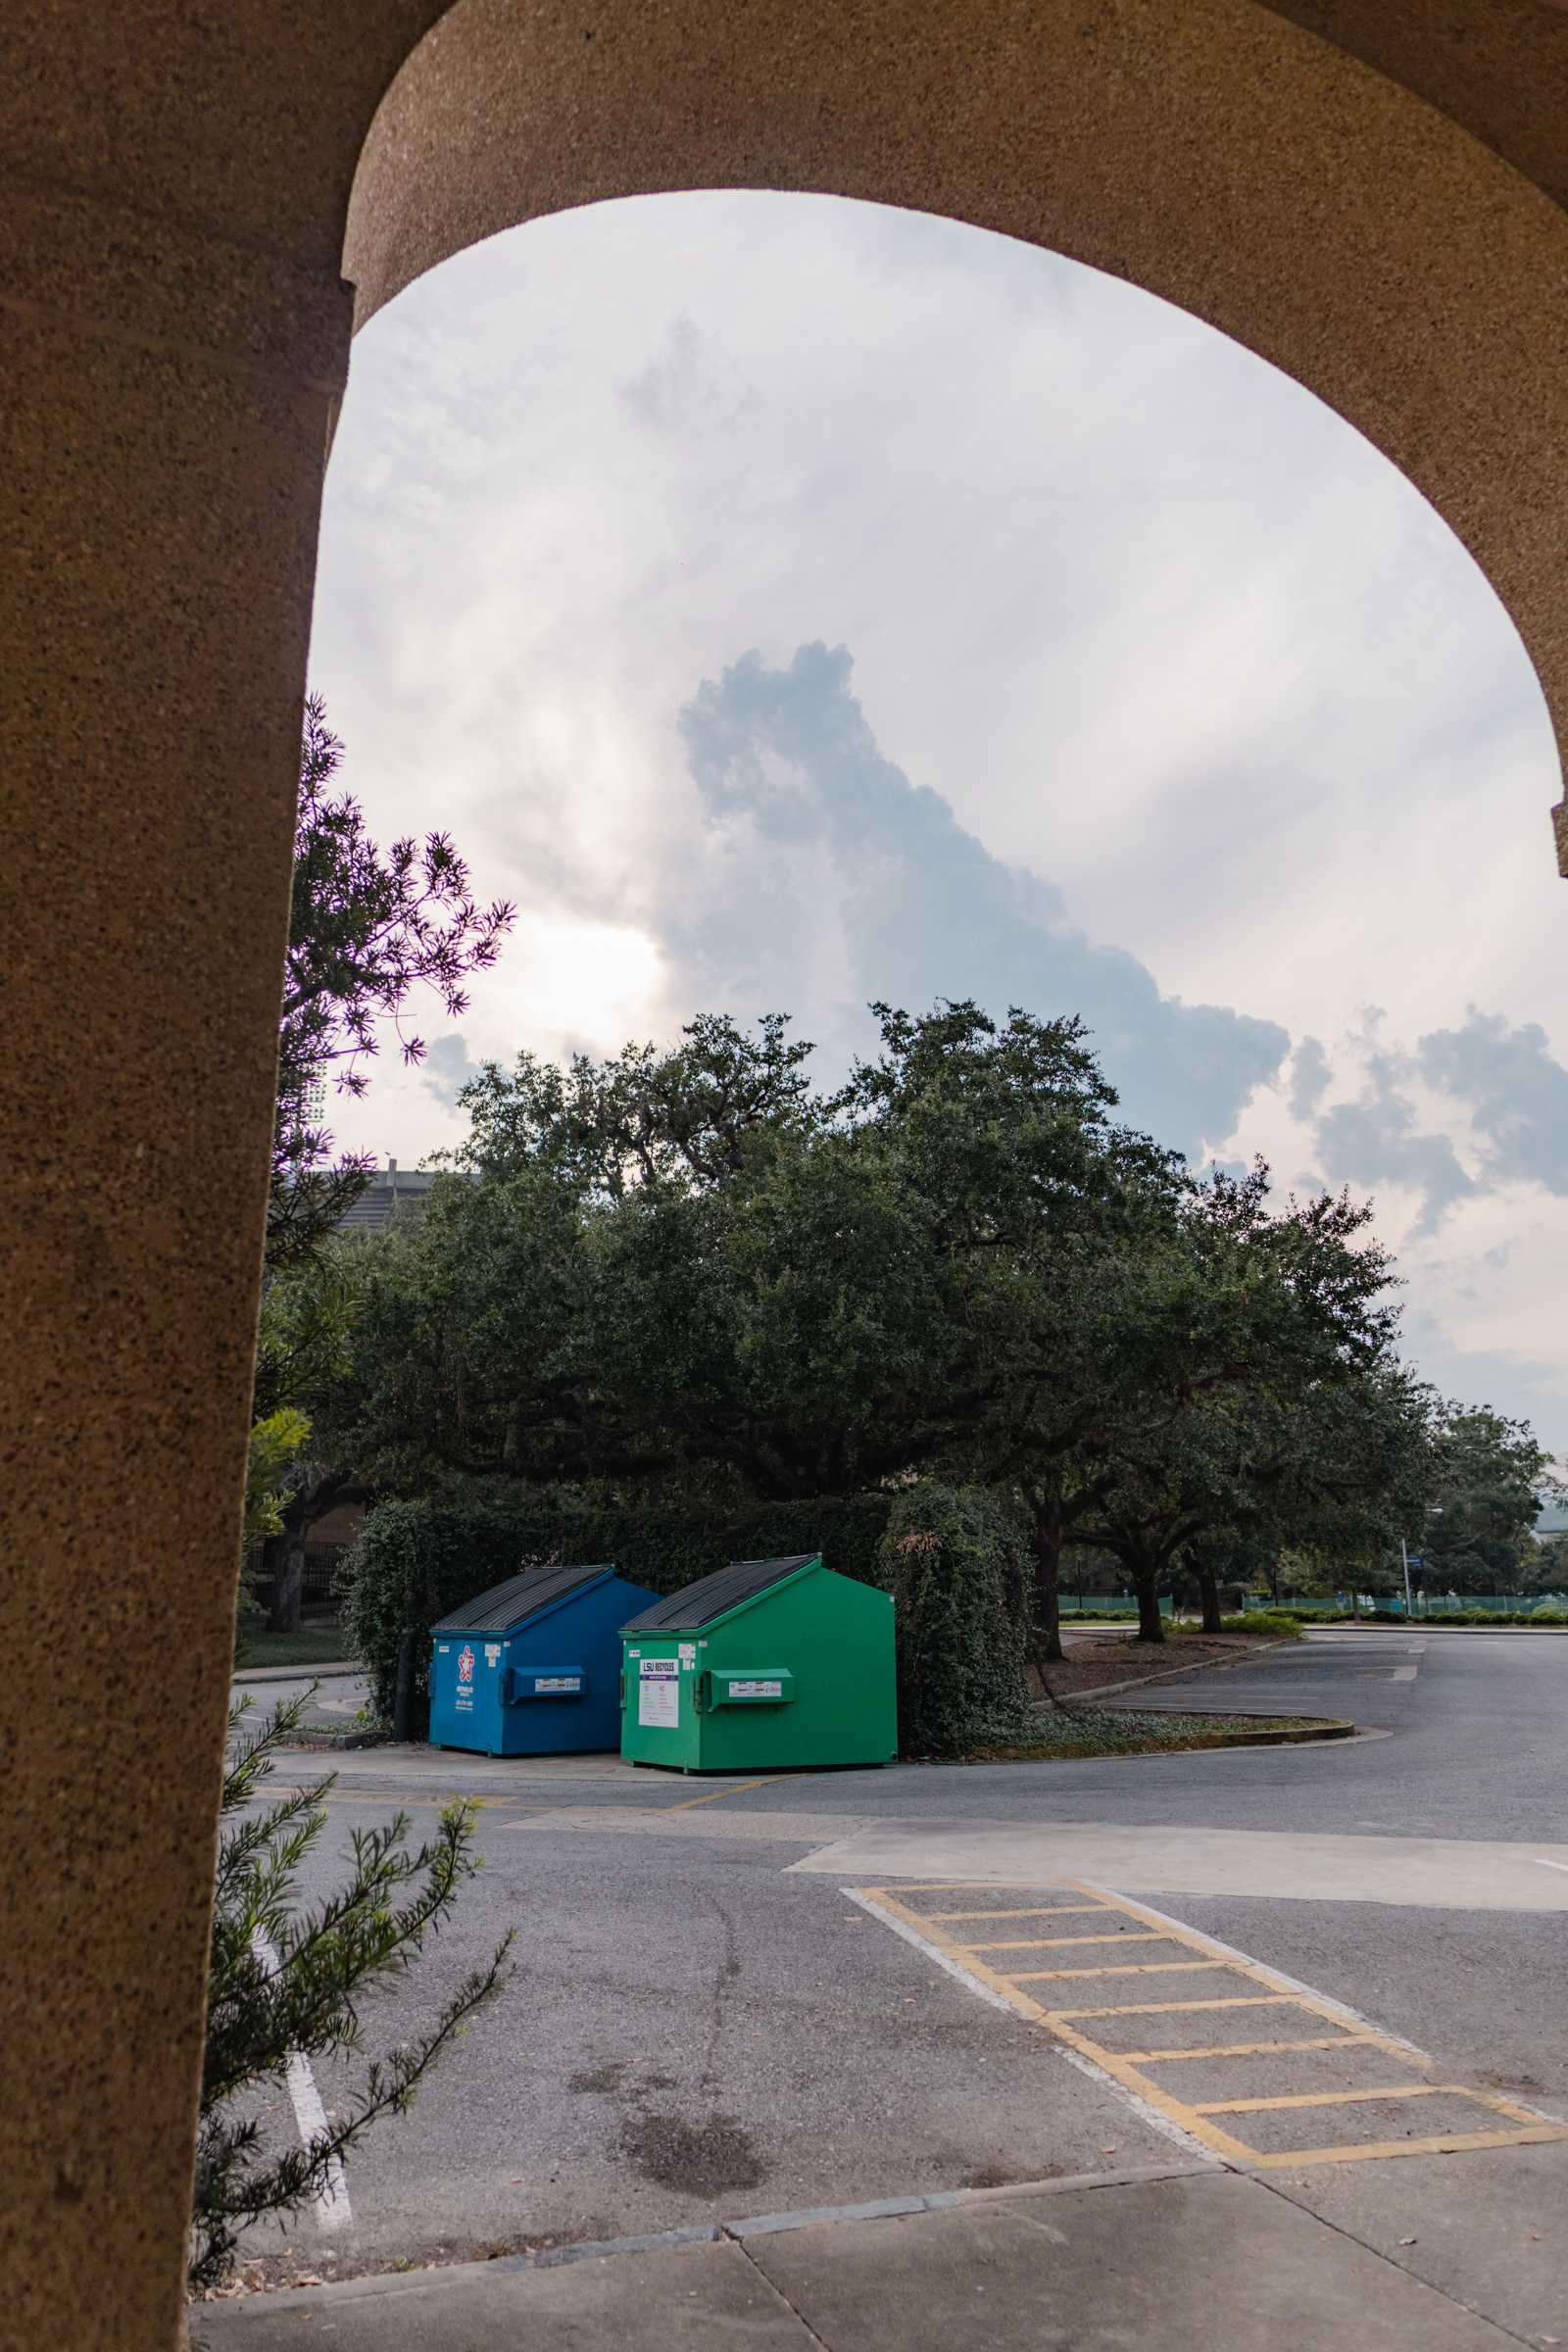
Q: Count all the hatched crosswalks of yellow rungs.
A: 1